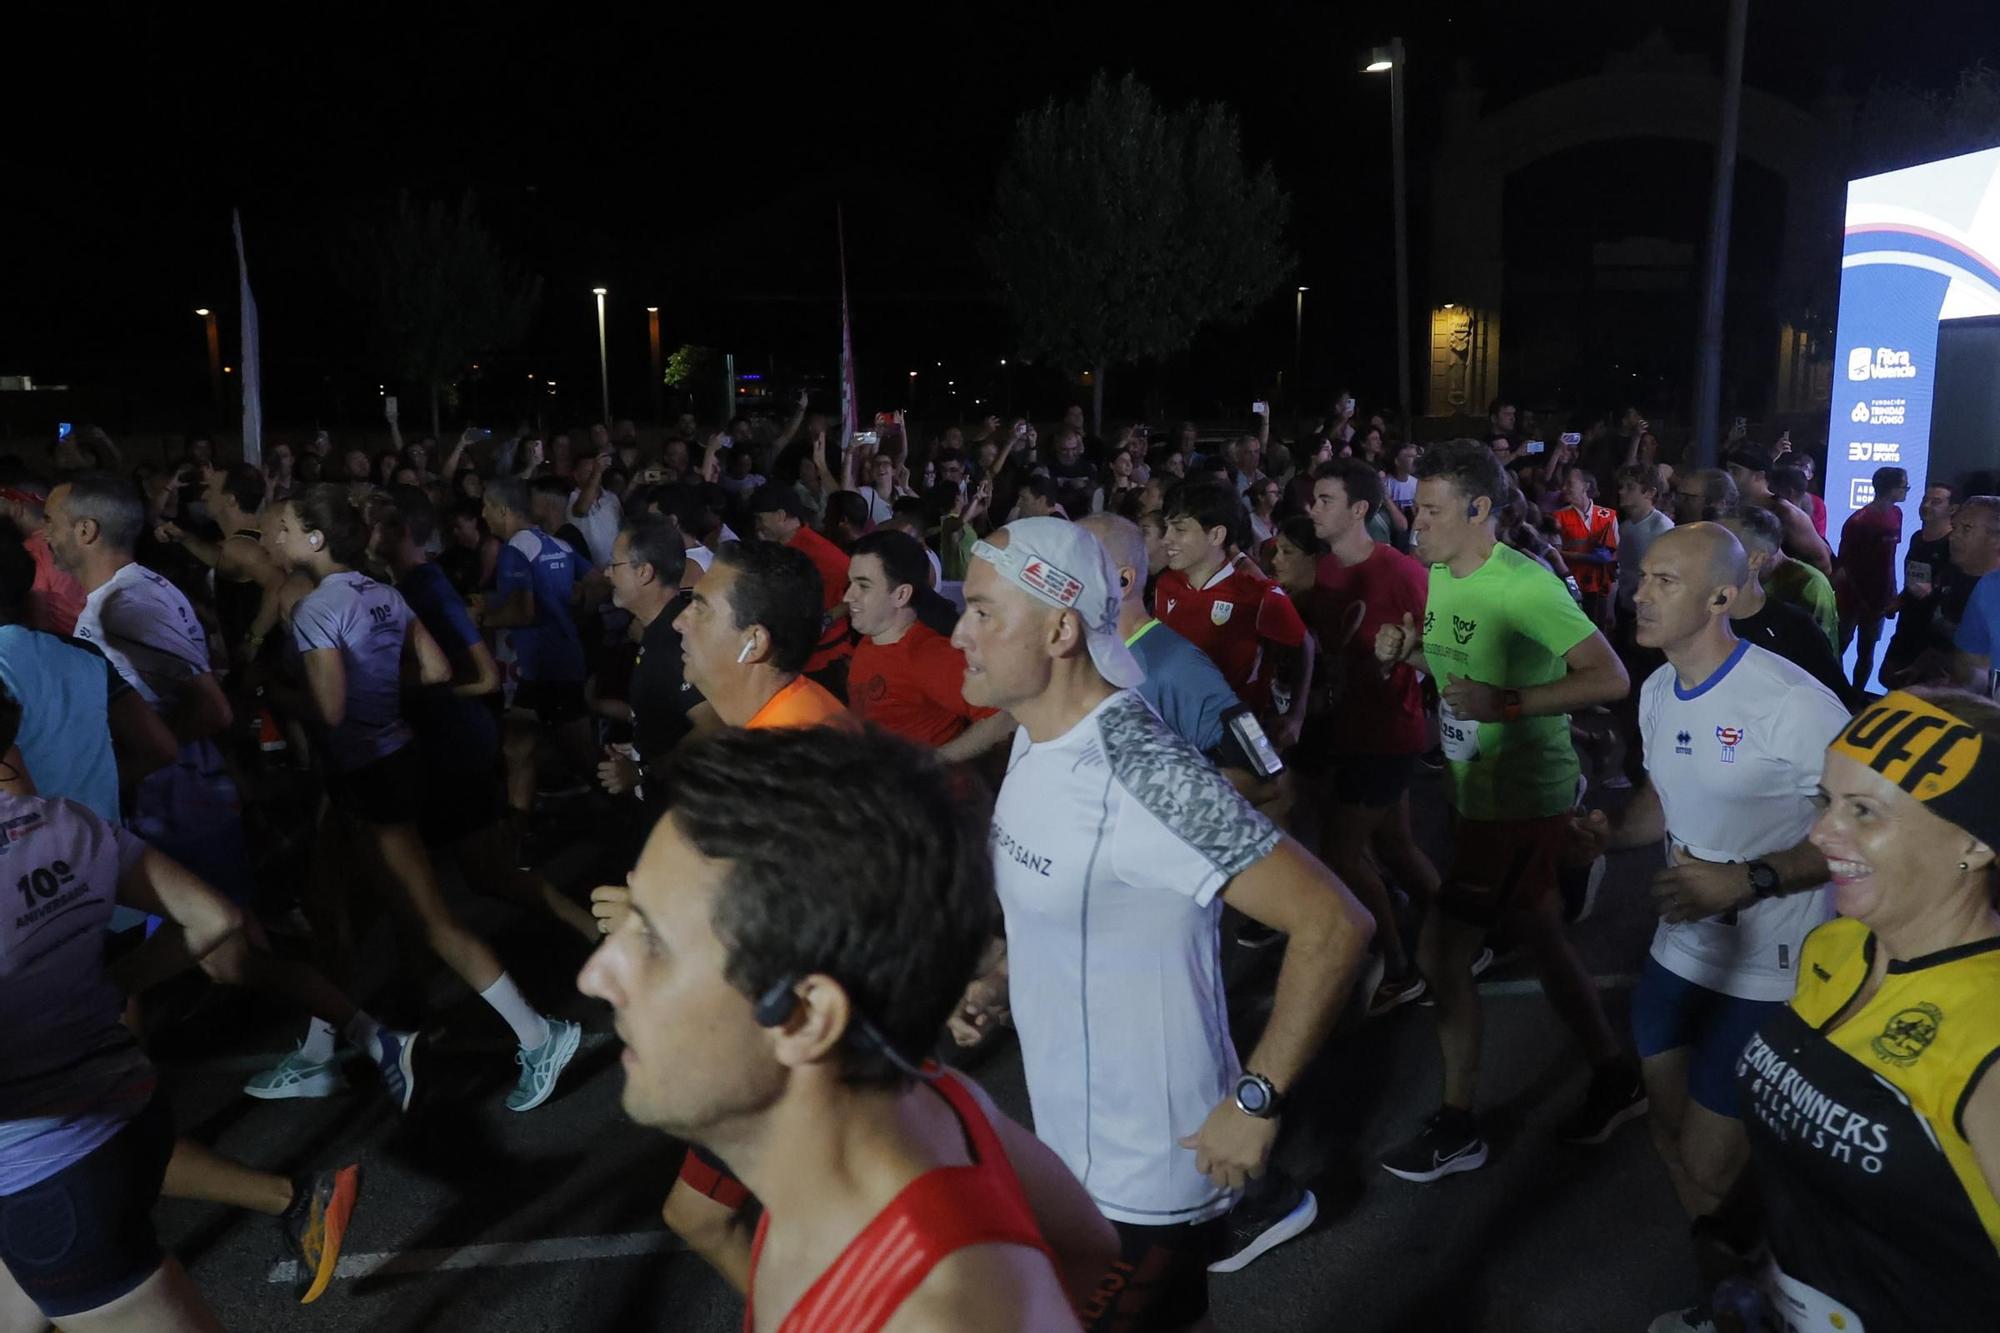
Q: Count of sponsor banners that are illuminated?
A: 1